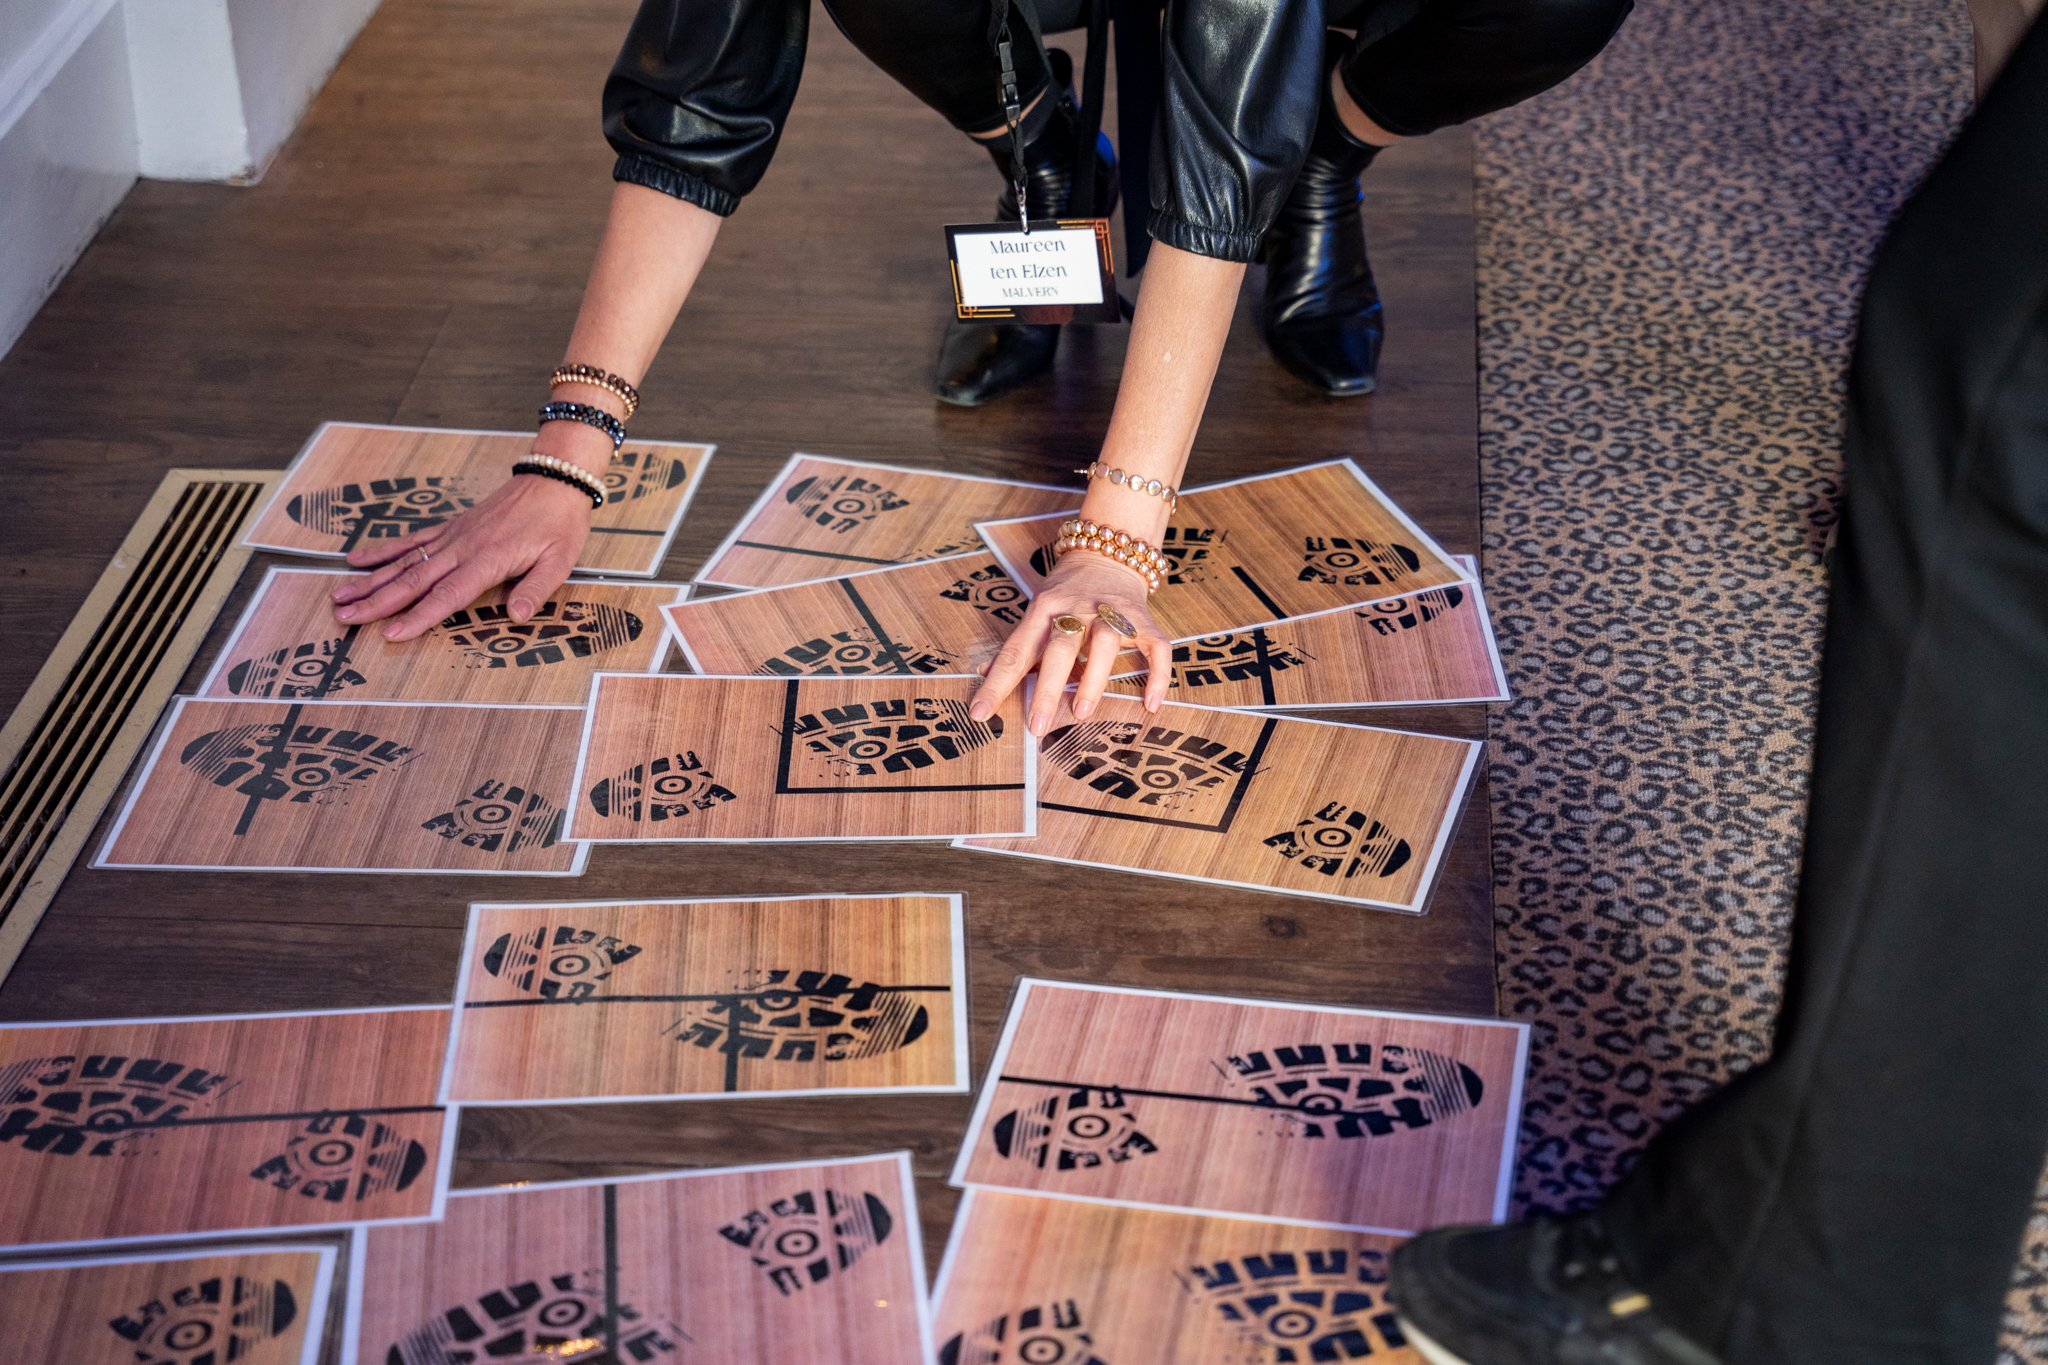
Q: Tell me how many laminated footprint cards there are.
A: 15